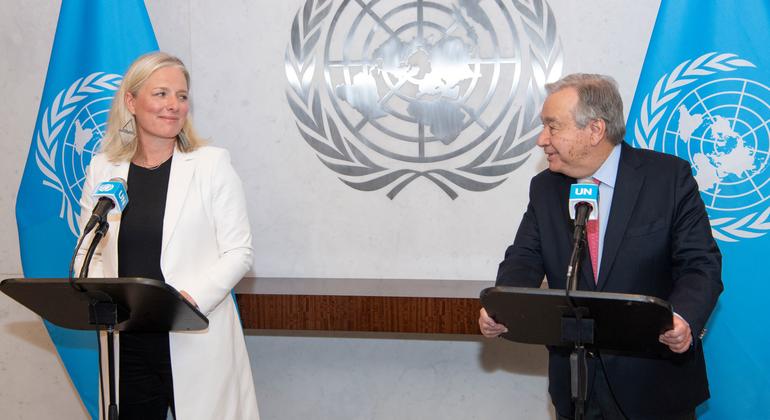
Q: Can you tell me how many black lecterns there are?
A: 2